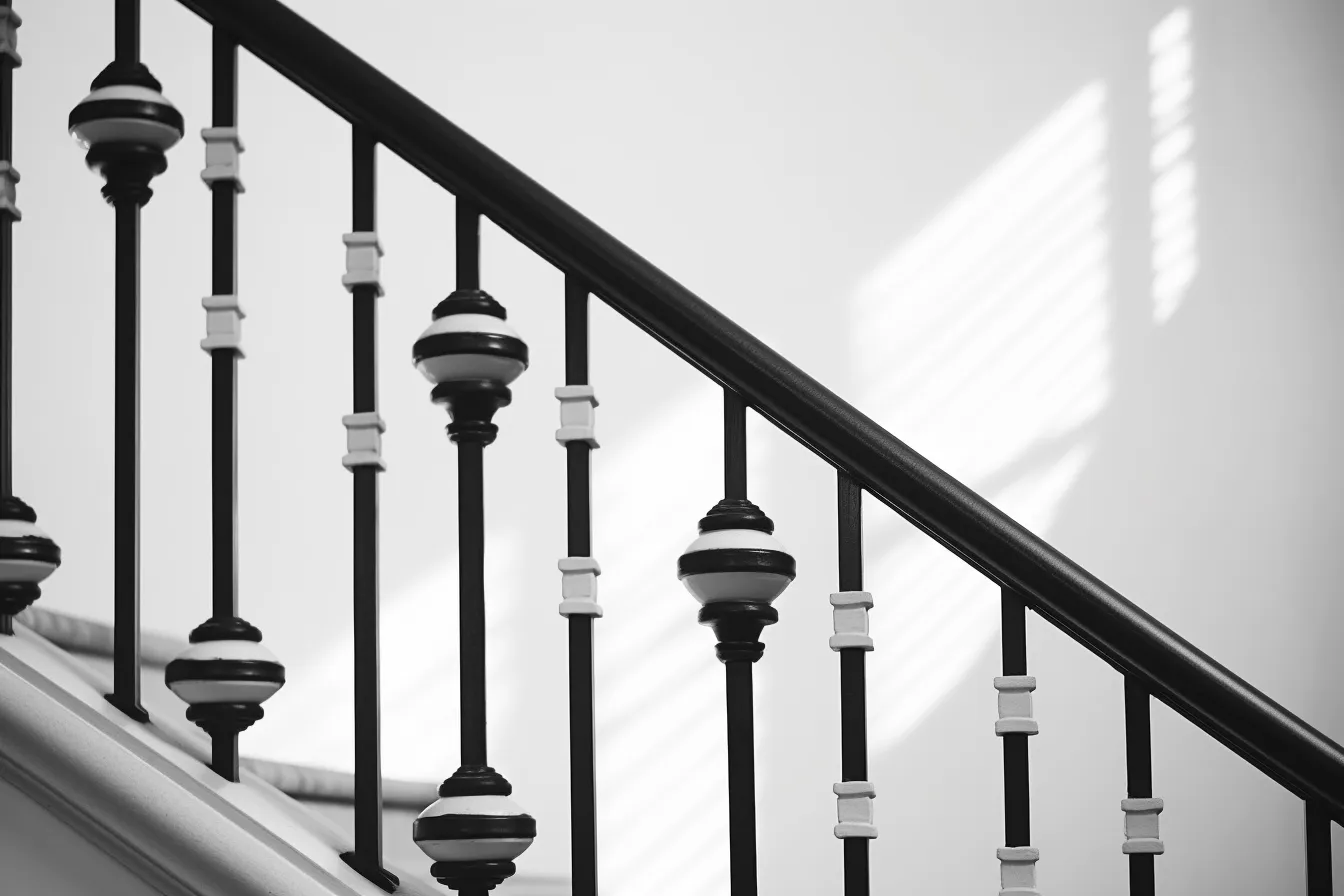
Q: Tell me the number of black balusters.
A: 11